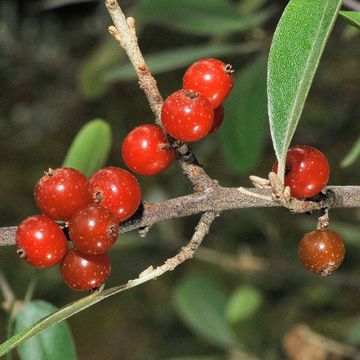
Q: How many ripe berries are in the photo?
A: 10